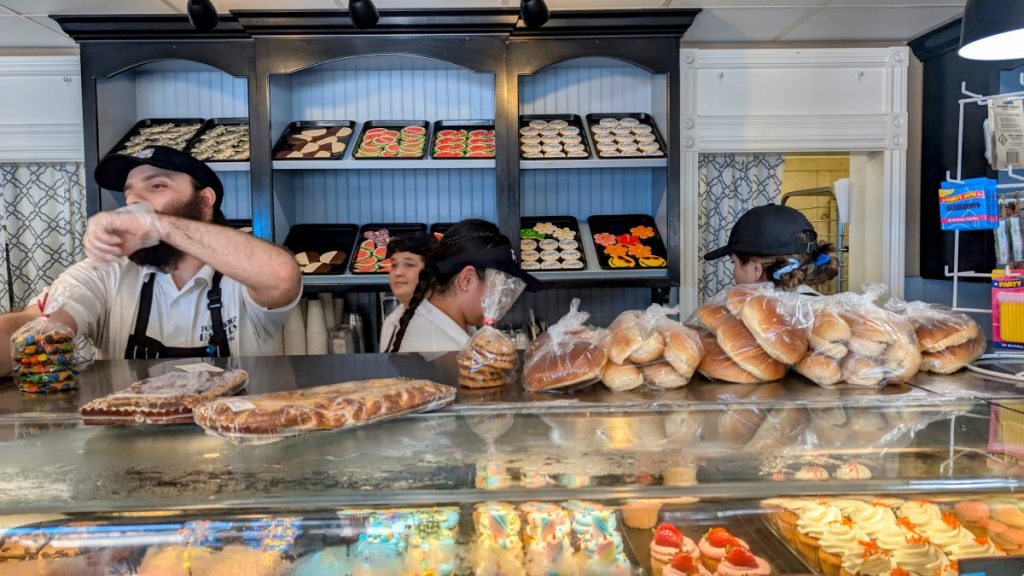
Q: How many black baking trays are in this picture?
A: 13